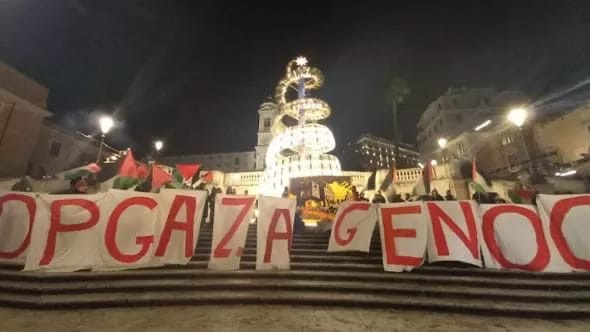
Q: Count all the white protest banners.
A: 11